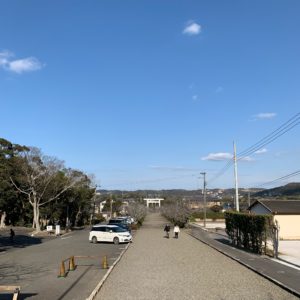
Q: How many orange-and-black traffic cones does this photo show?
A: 3